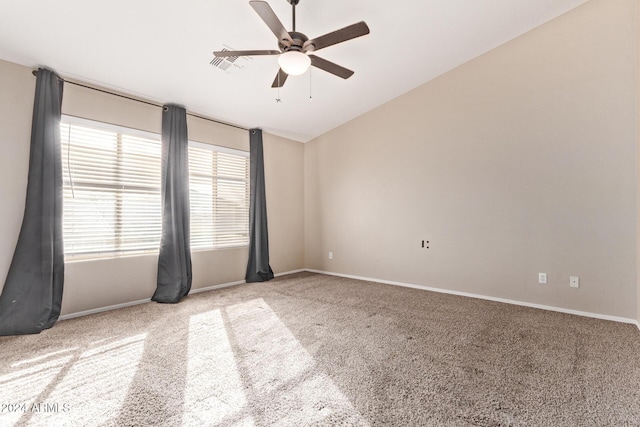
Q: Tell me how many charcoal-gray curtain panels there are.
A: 3